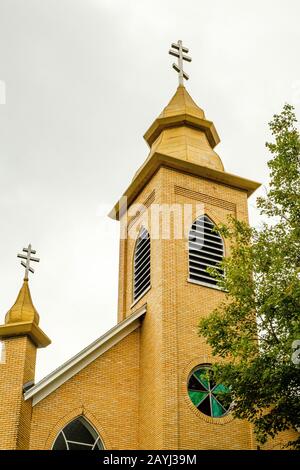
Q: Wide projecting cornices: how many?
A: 3